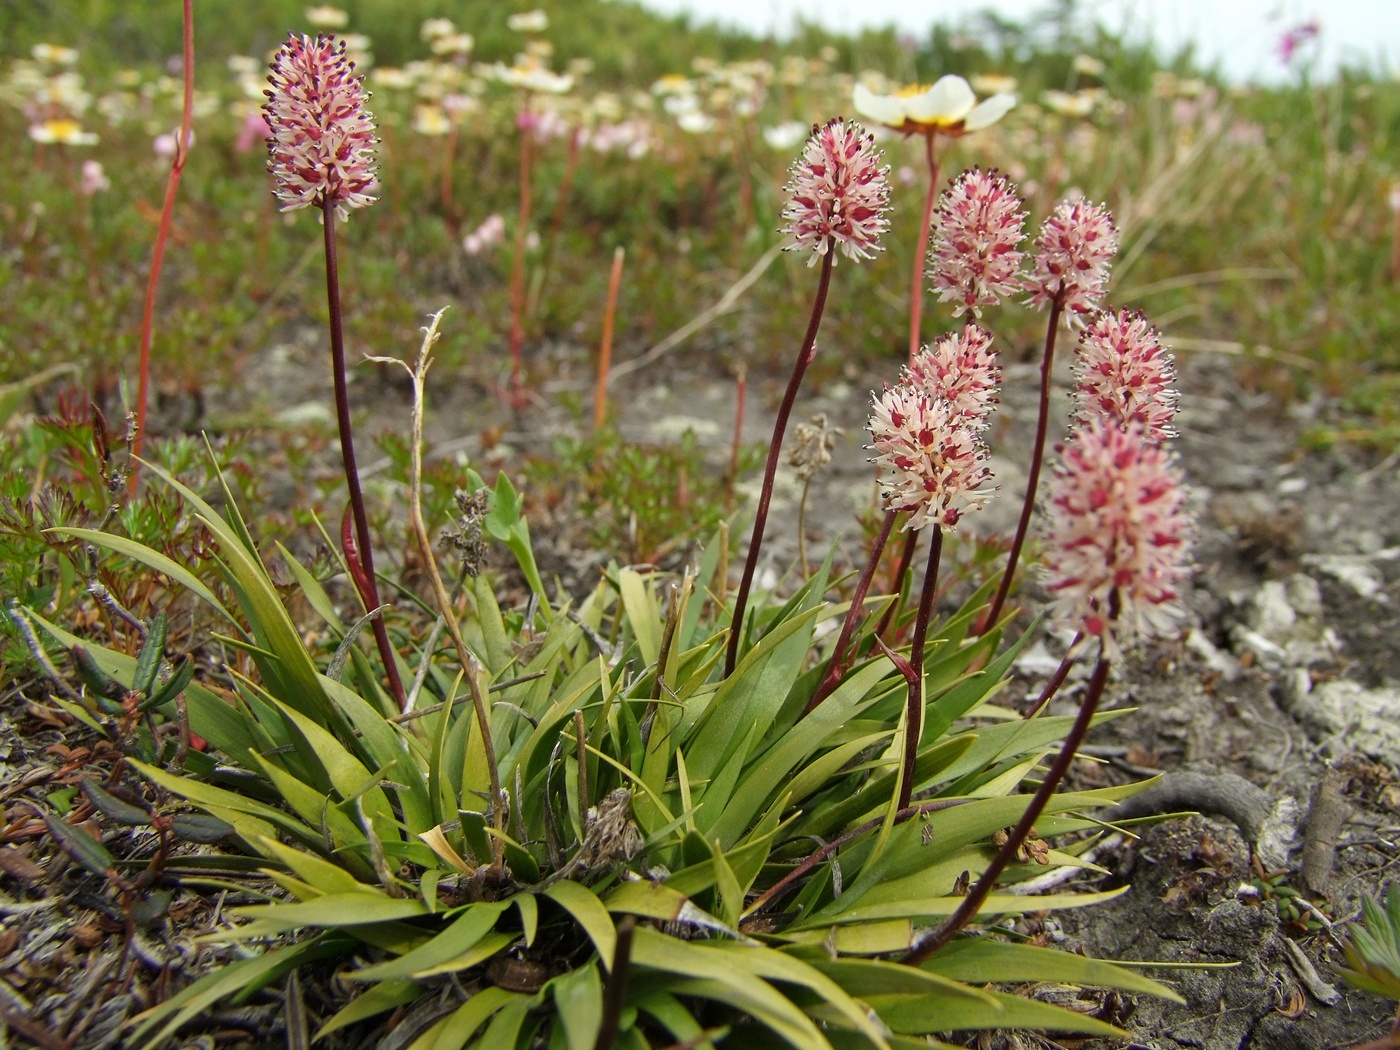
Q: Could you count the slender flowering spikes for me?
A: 8